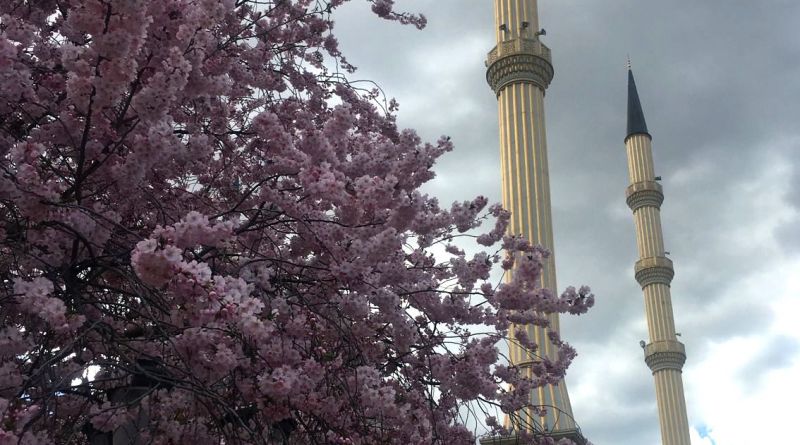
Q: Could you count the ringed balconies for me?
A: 4